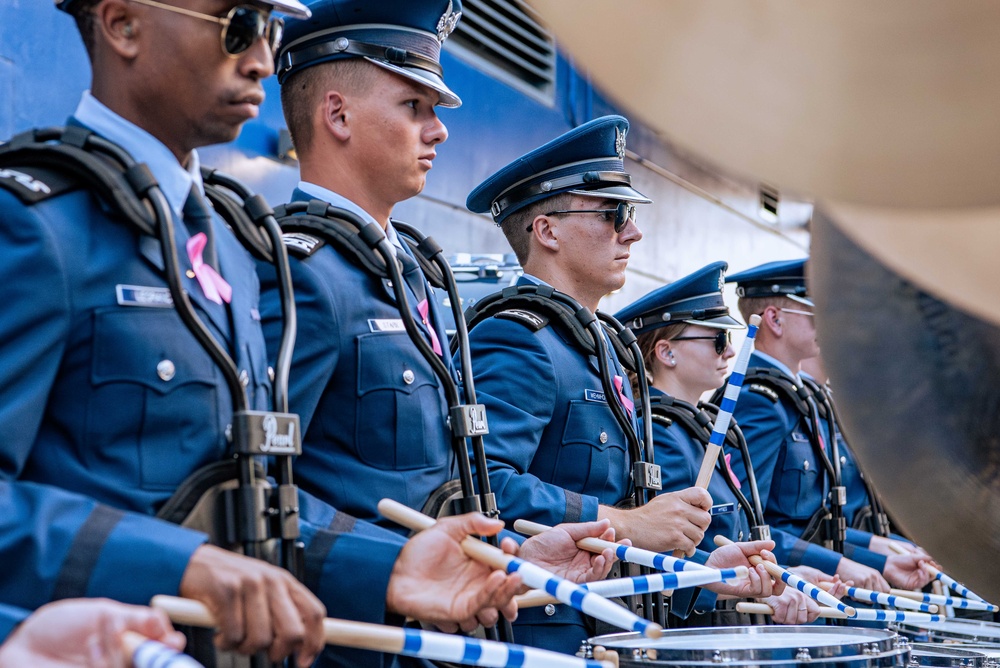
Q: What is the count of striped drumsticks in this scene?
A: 11